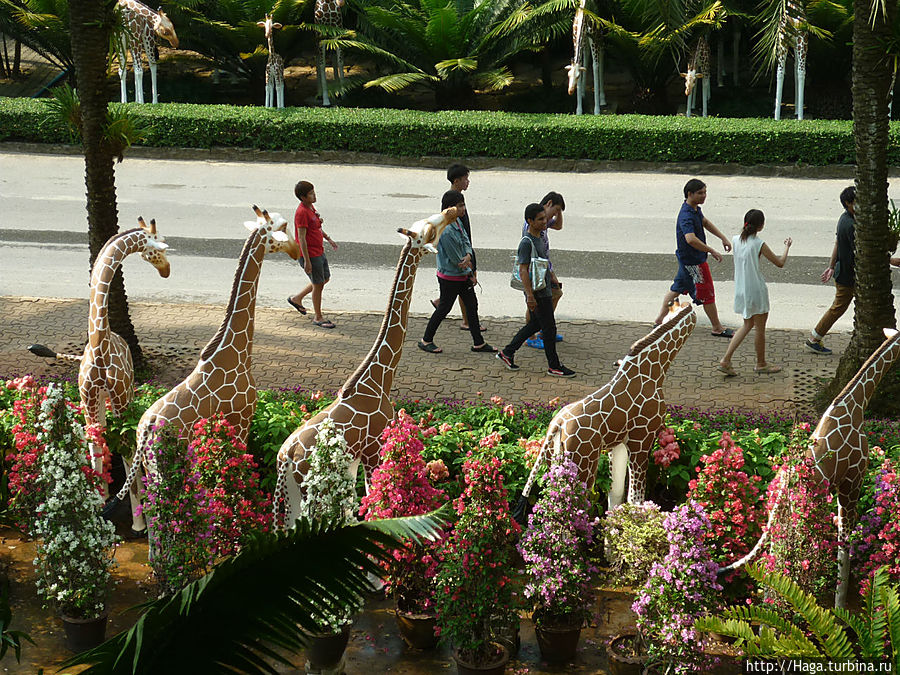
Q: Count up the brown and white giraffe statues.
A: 11